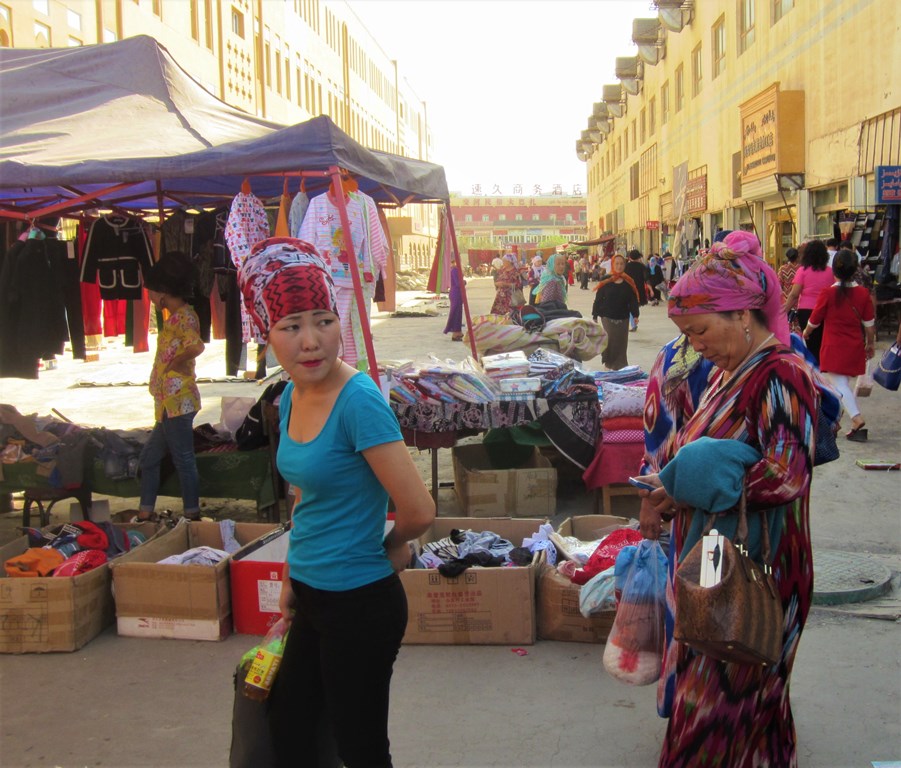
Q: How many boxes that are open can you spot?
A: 6